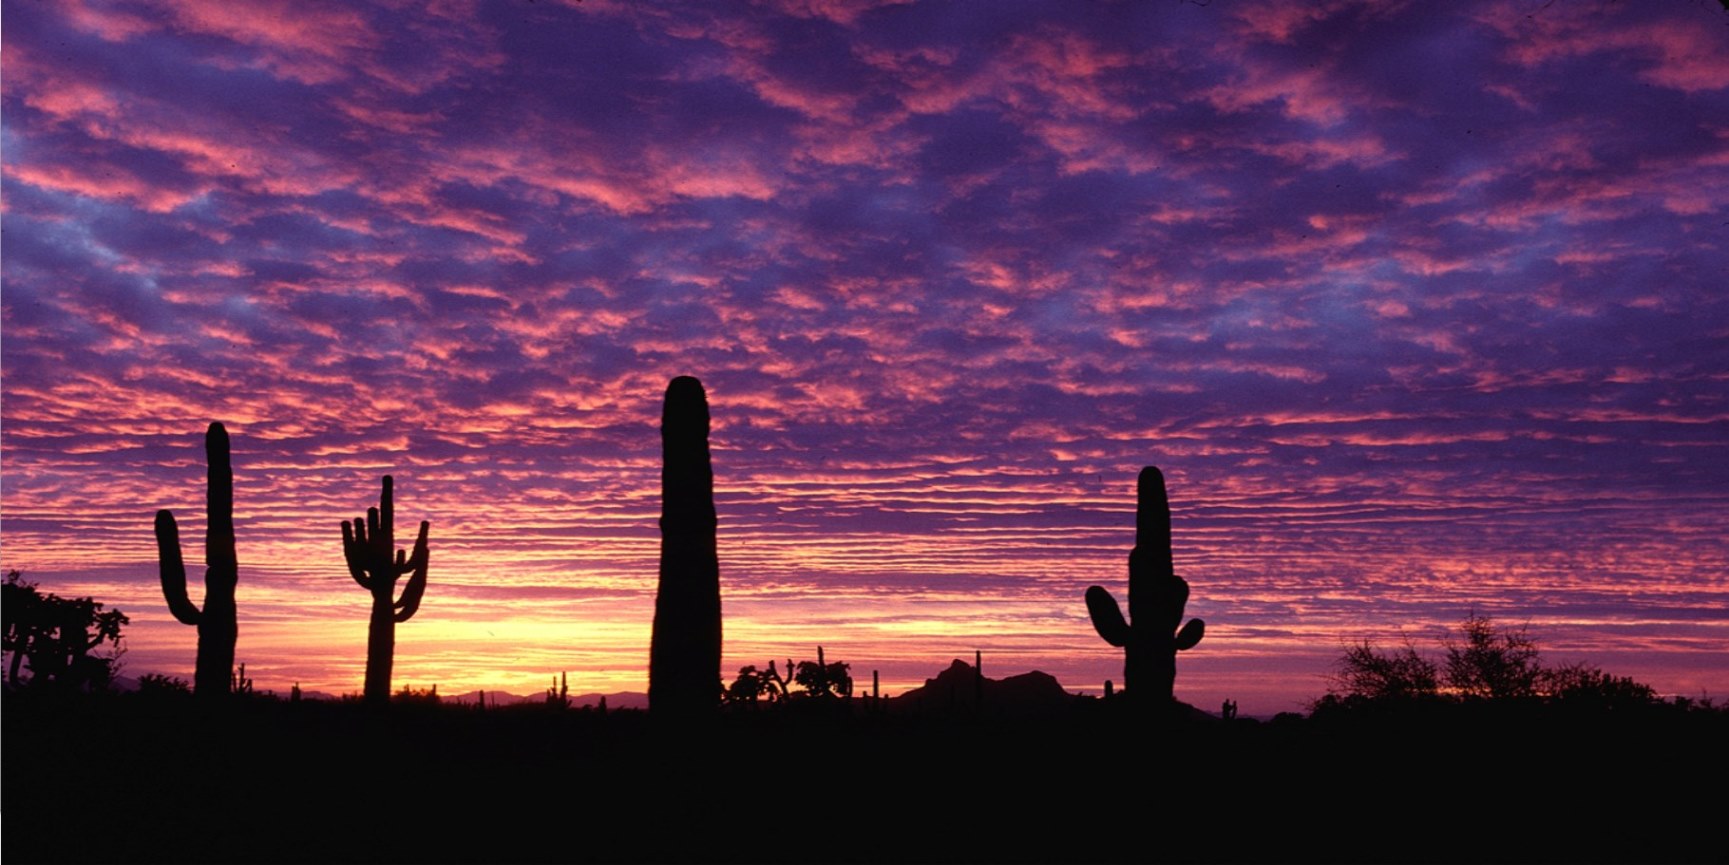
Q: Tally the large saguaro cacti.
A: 4